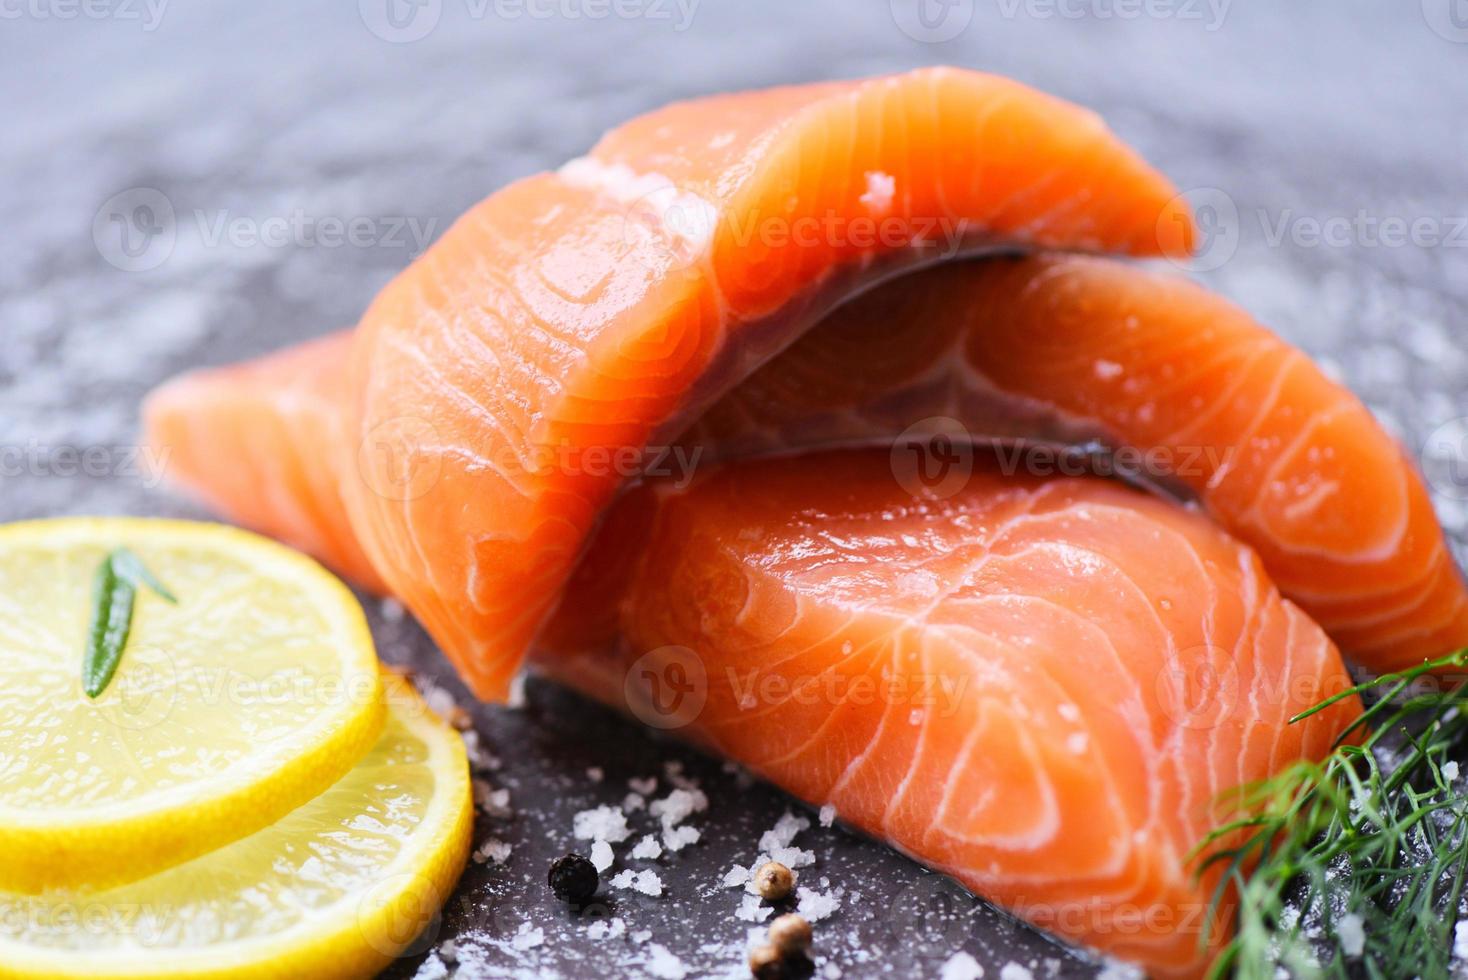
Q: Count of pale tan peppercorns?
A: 3